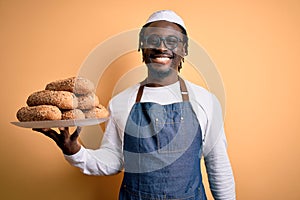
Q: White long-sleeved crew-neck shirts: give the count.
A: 1